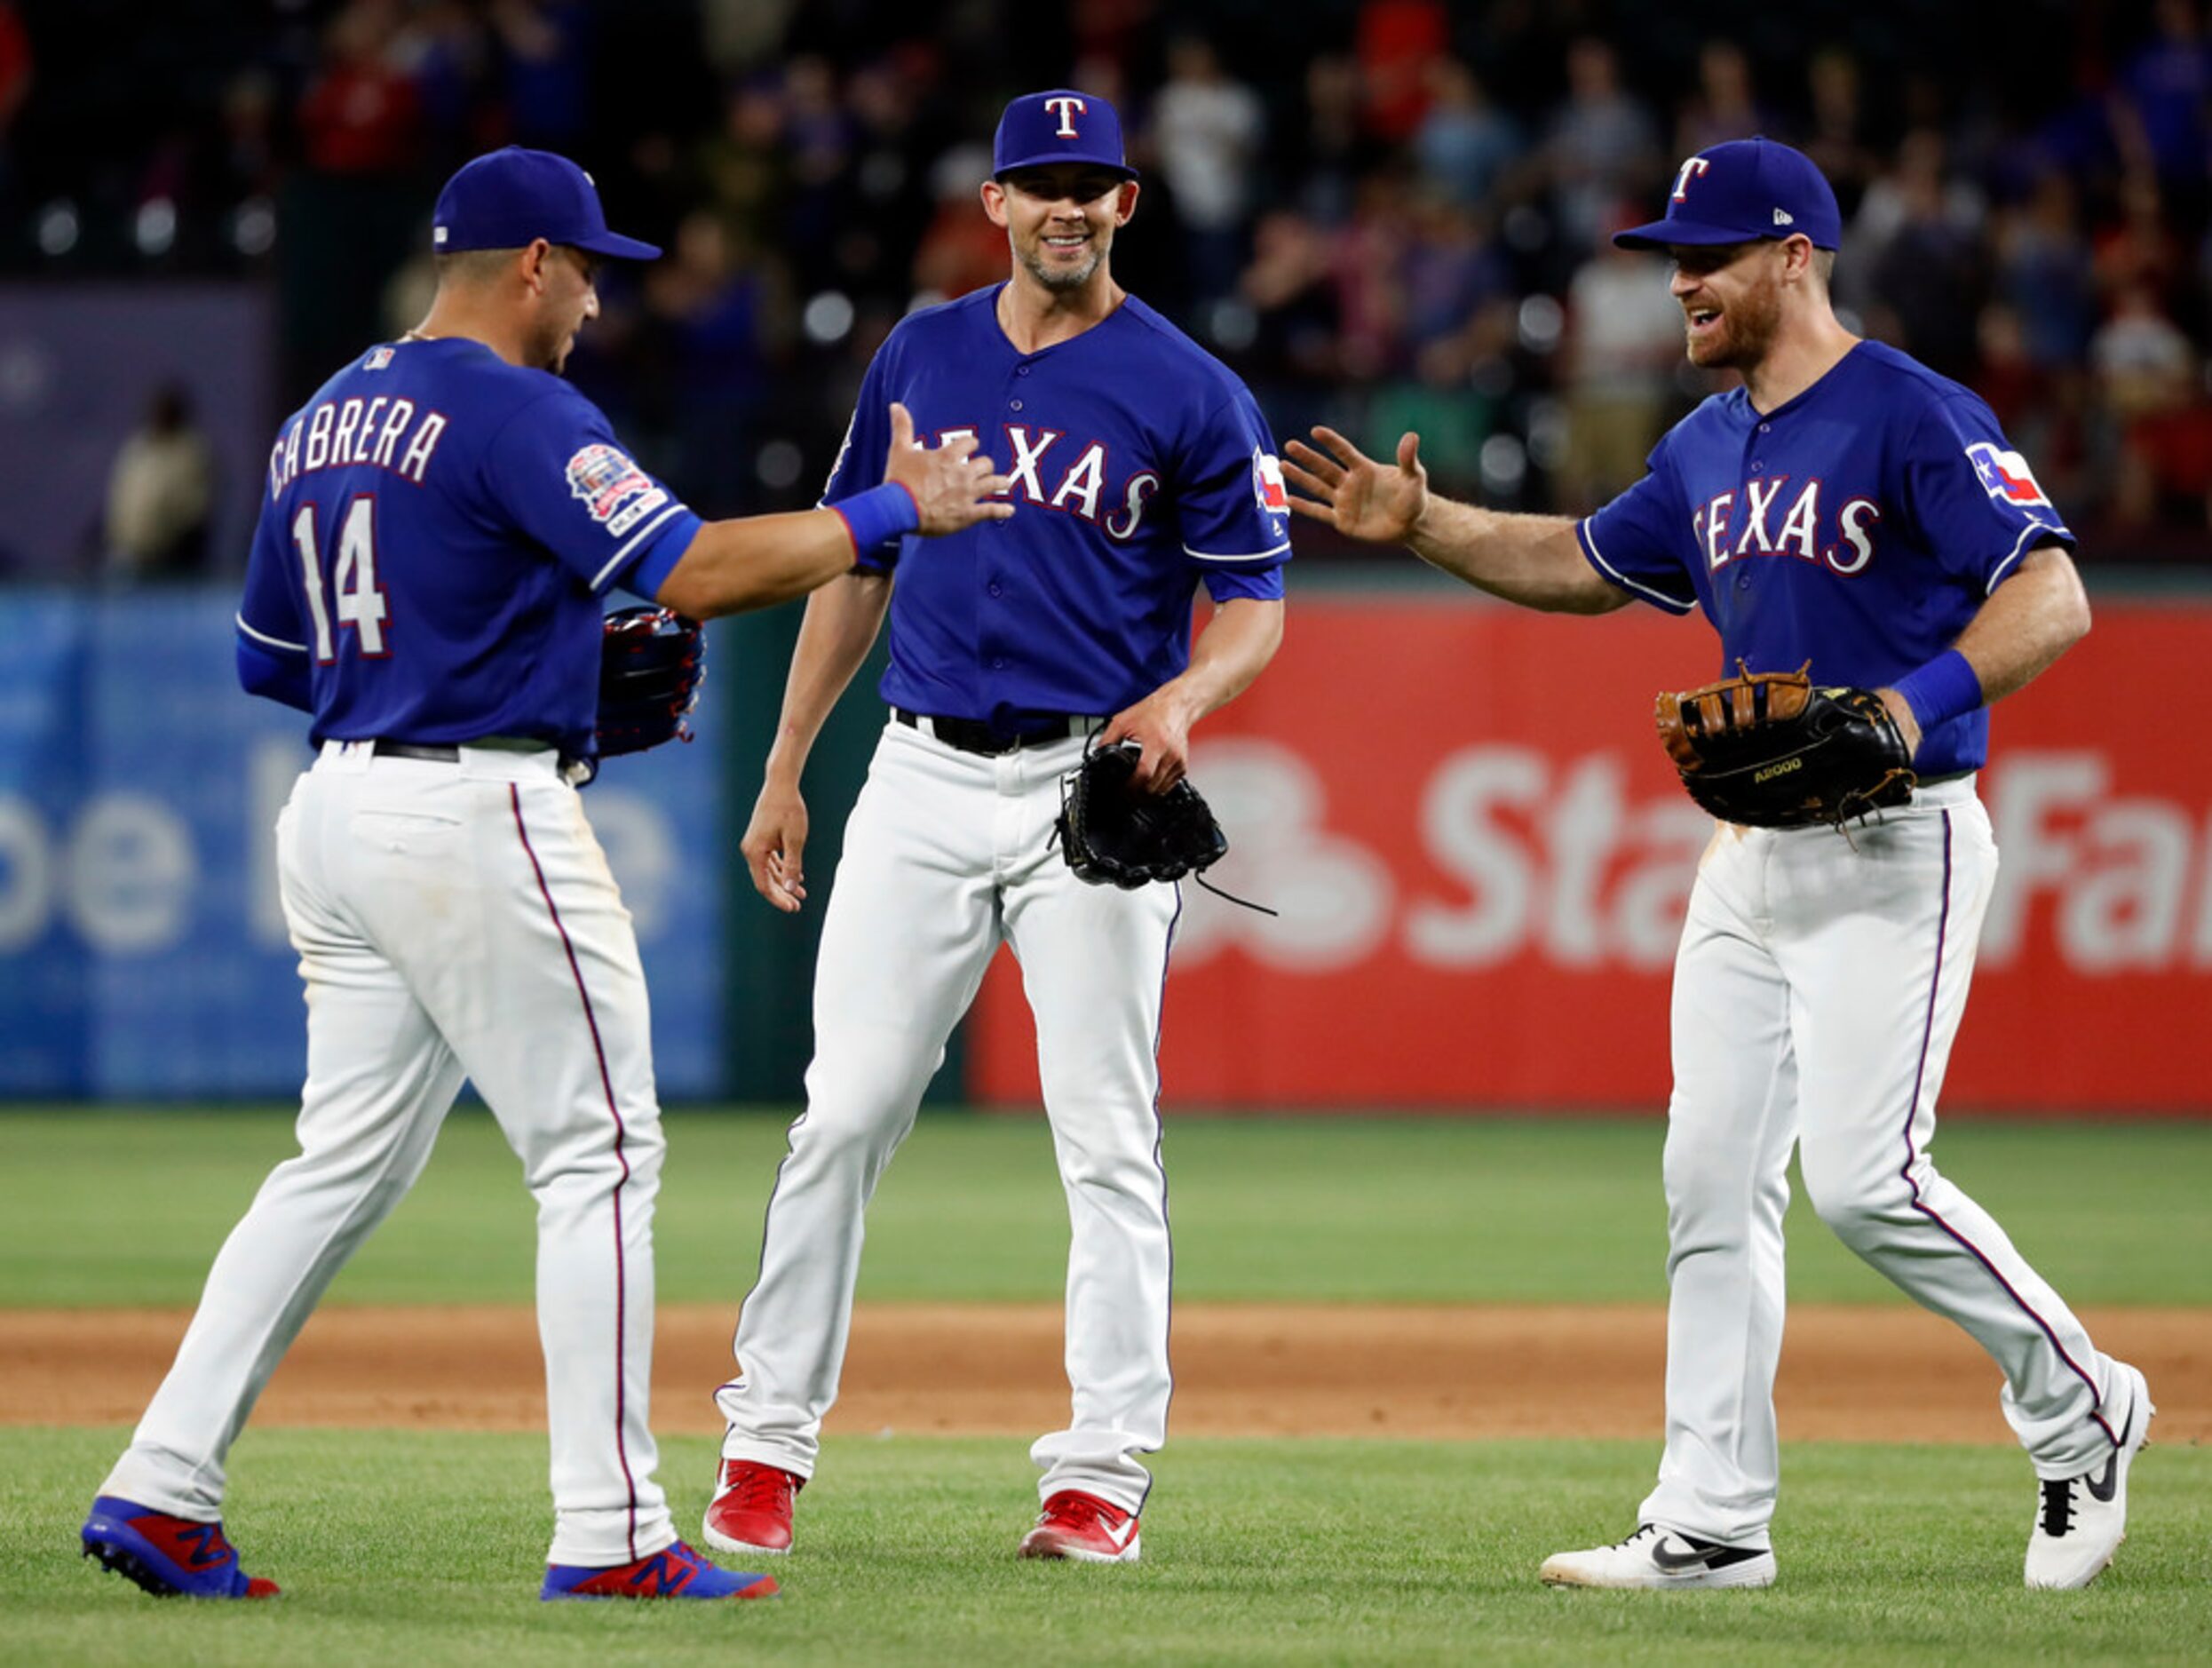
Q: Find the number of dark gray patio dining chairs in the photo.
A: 0